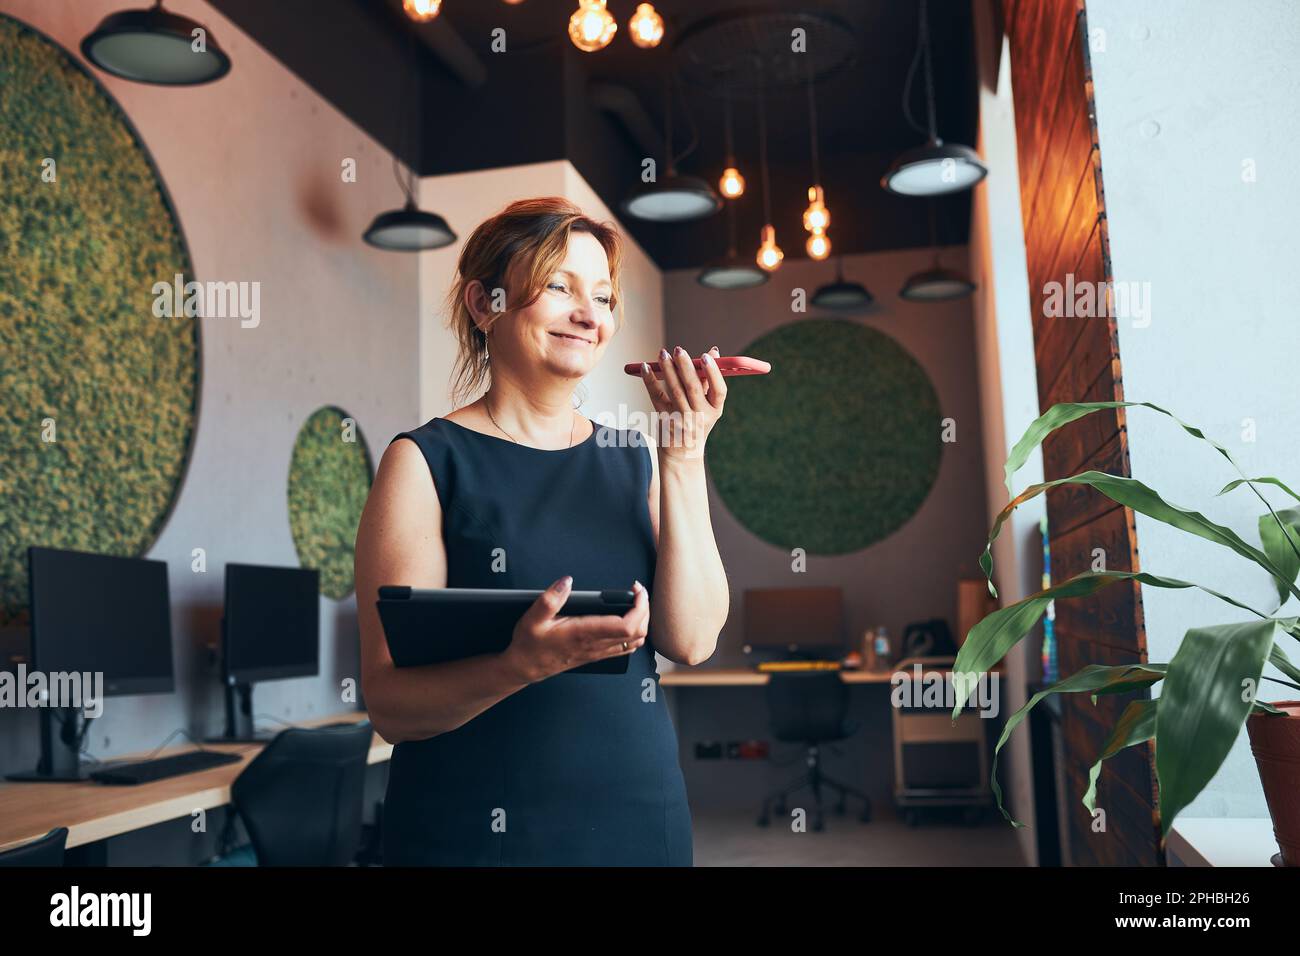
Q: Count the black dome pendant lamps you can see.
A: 7